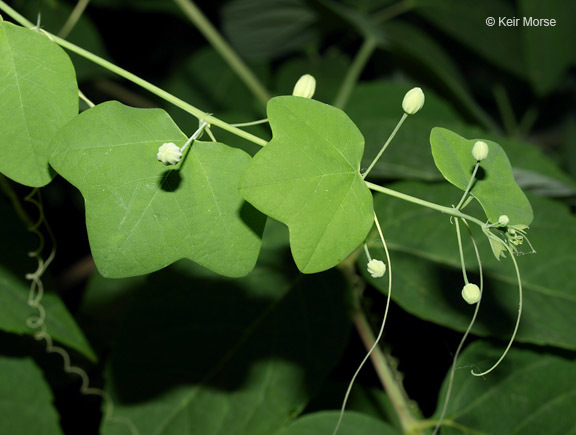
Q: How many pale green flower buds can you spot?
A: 7